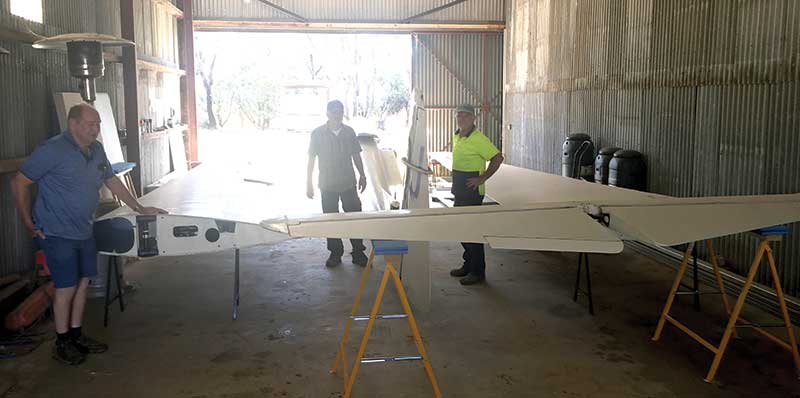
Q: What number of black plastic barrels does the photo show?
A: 3